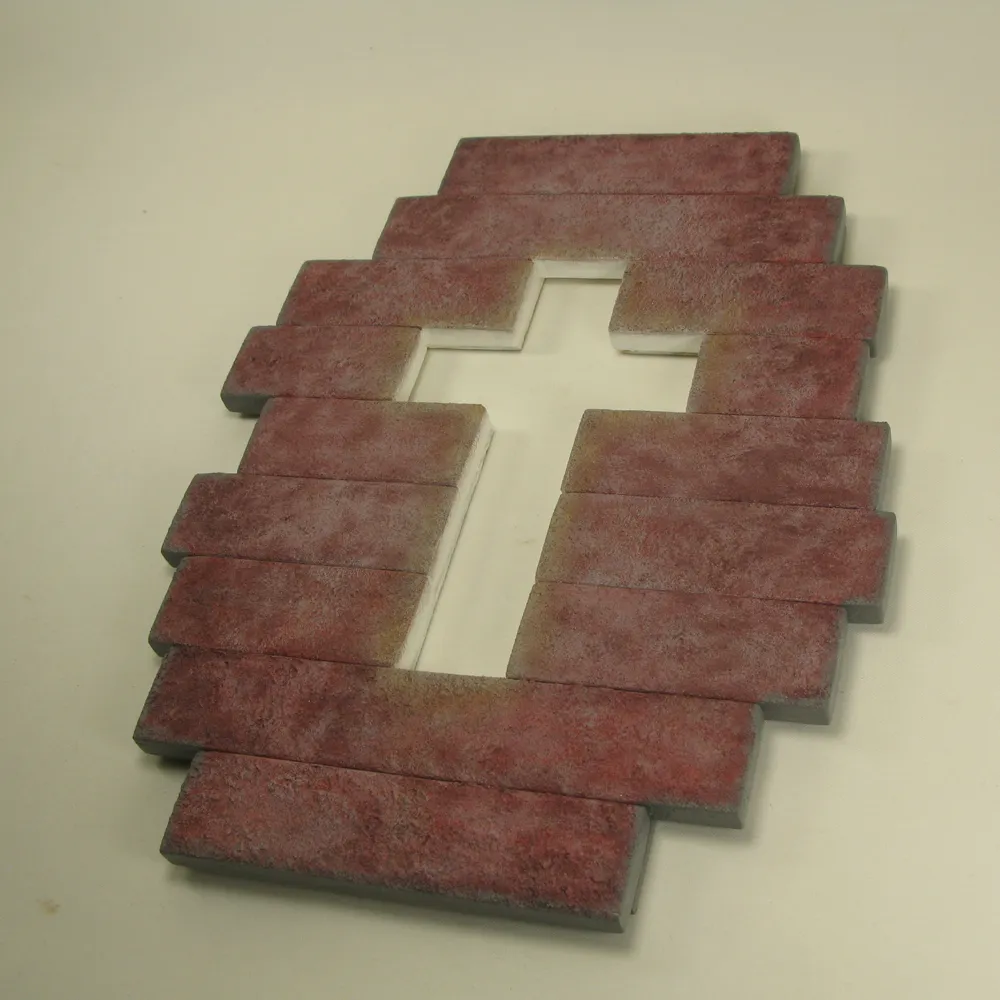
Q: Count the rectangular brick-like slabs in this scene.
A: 14